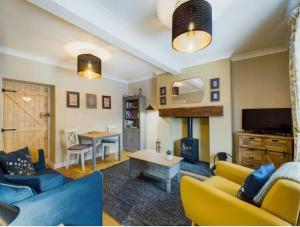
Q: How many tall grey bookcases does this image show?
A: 1